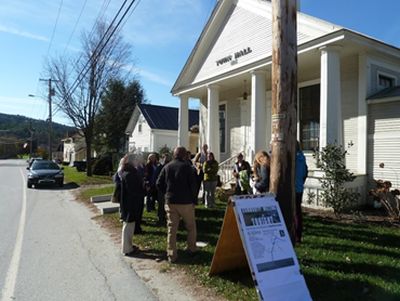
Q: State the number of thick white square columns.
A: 4